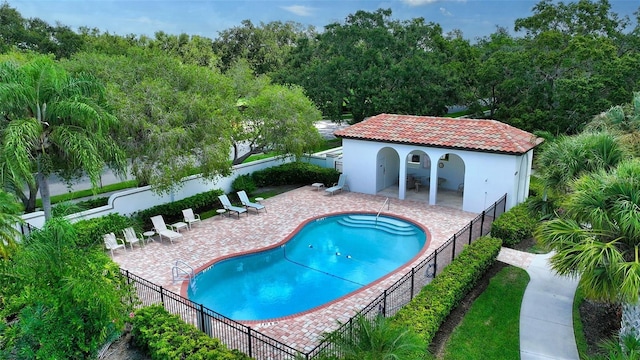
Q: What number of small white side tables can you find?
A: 5